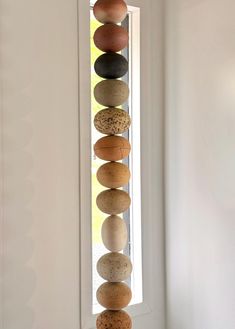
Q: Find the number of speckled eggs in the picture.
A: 3